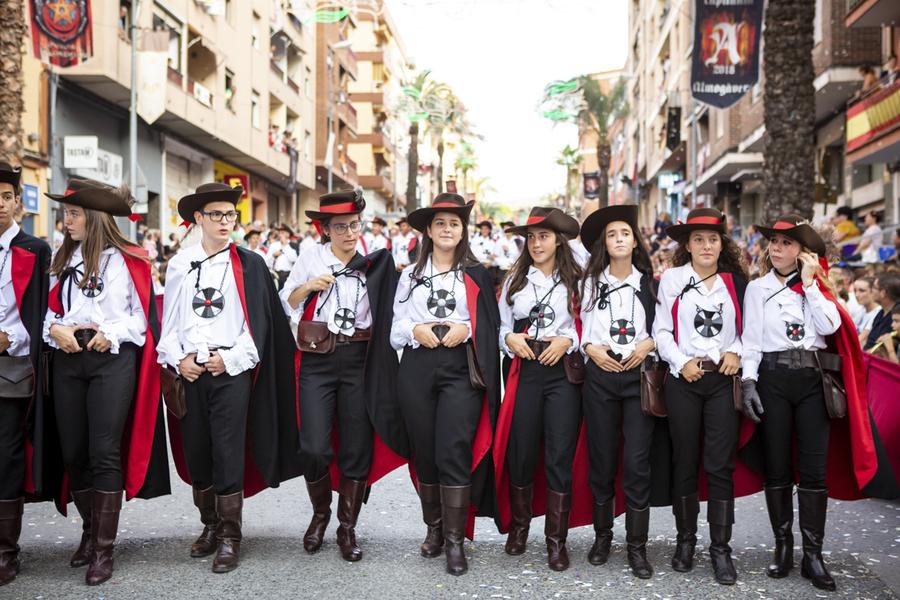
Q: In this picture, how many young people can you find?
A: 9